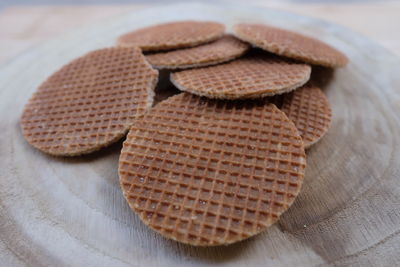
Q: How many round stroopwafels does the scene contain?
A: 7